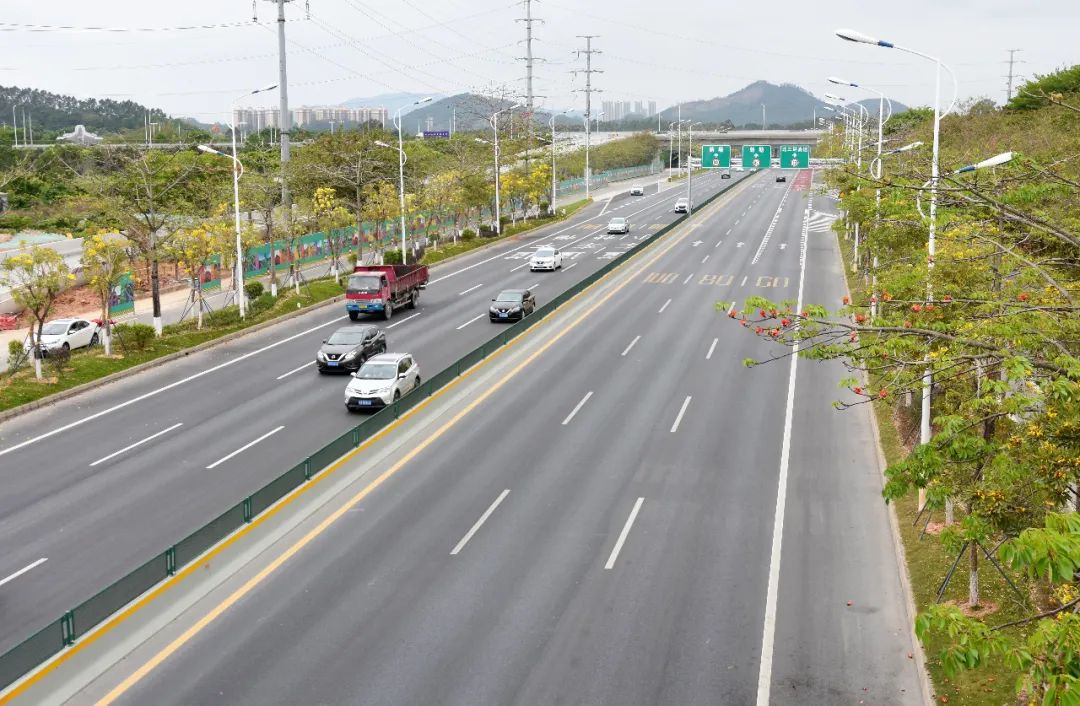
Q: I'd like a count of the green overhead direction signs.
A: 3